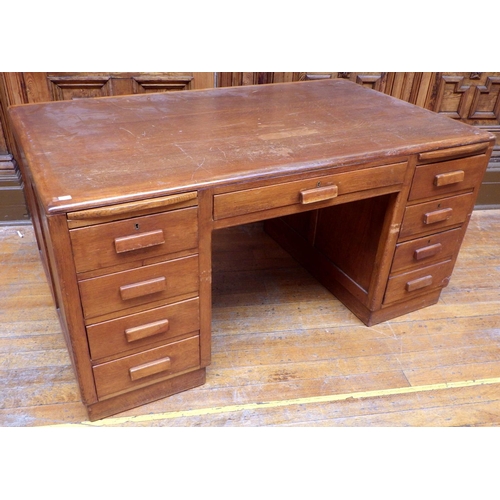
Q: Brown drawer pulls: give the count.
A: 9